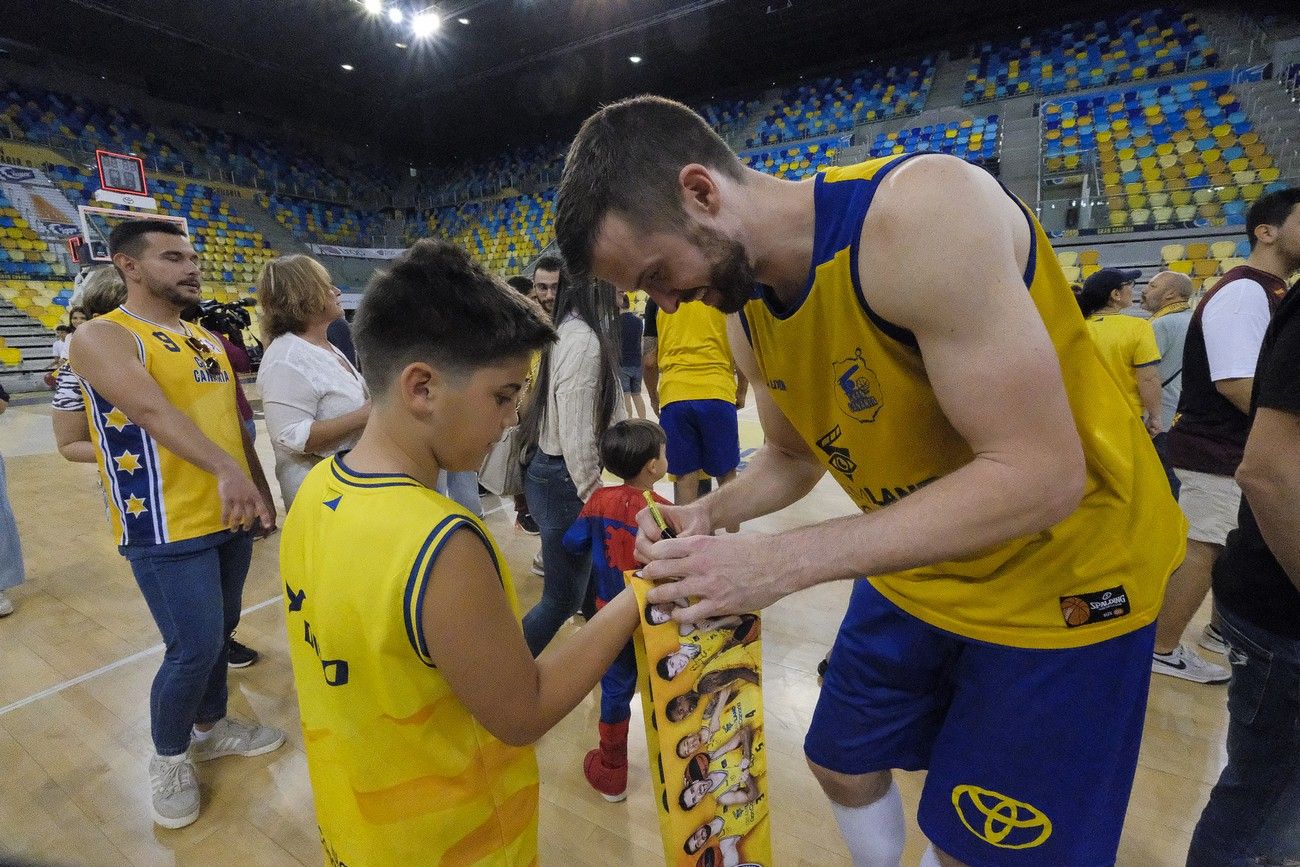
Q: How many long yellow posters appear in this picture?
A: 1